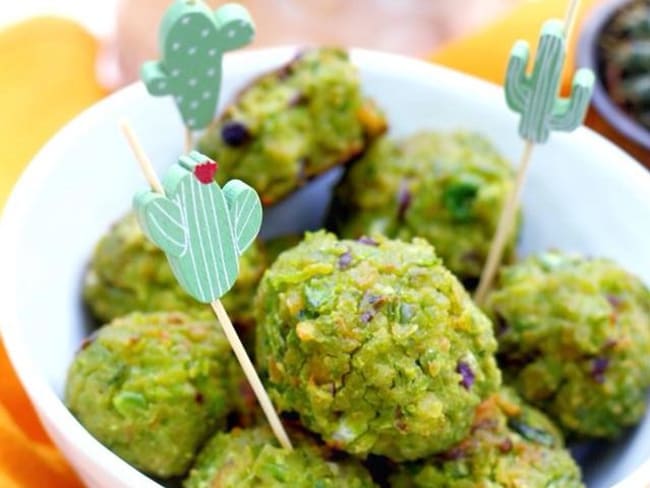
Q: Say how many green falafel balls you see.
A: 8